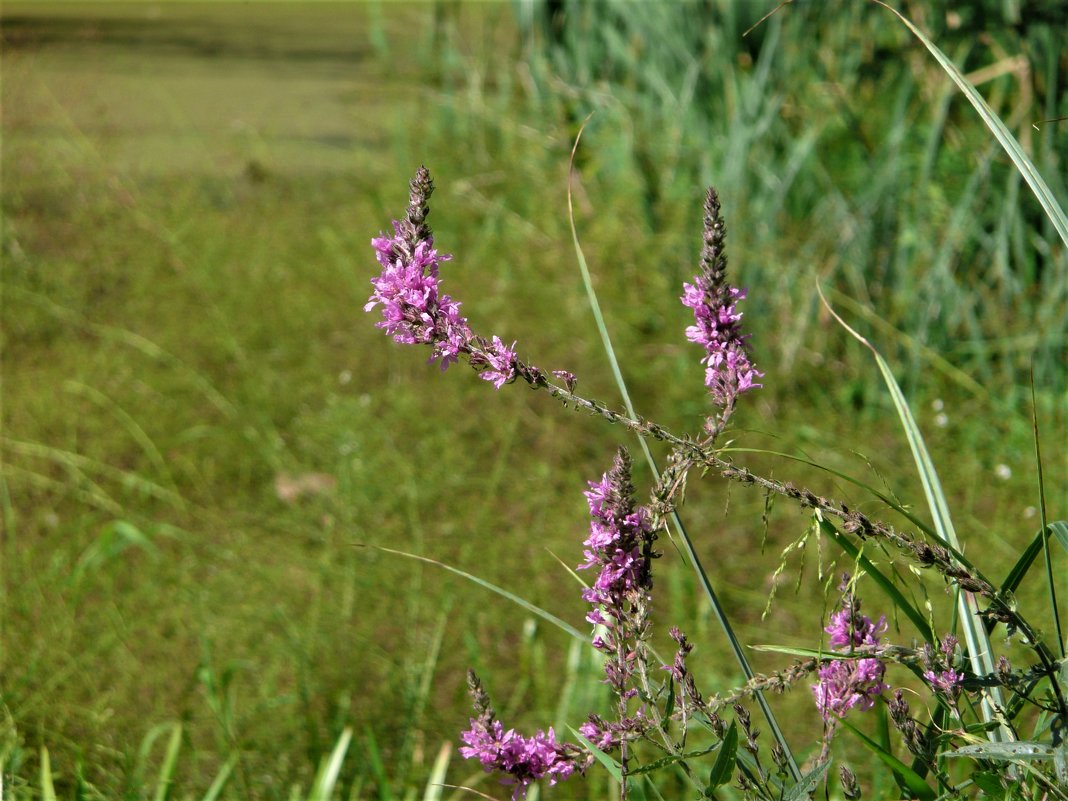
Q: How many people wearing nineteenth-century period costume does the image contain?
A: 0